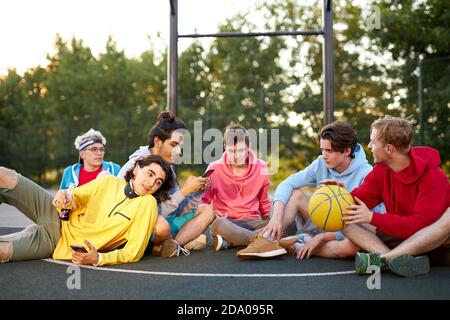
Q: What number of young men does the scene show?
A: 6